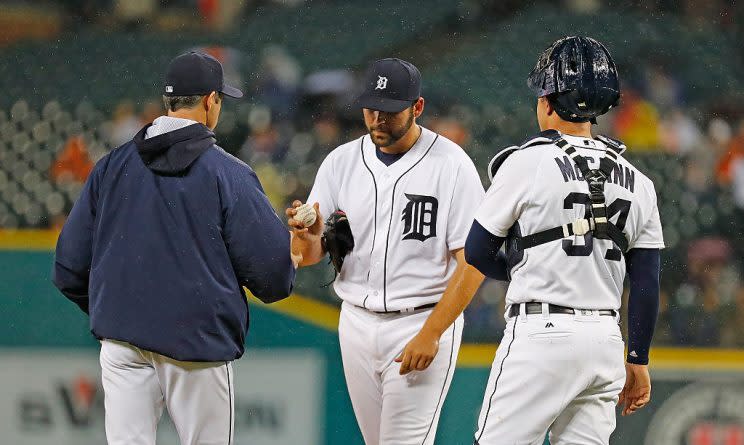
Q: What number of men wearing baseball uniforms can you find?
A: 3